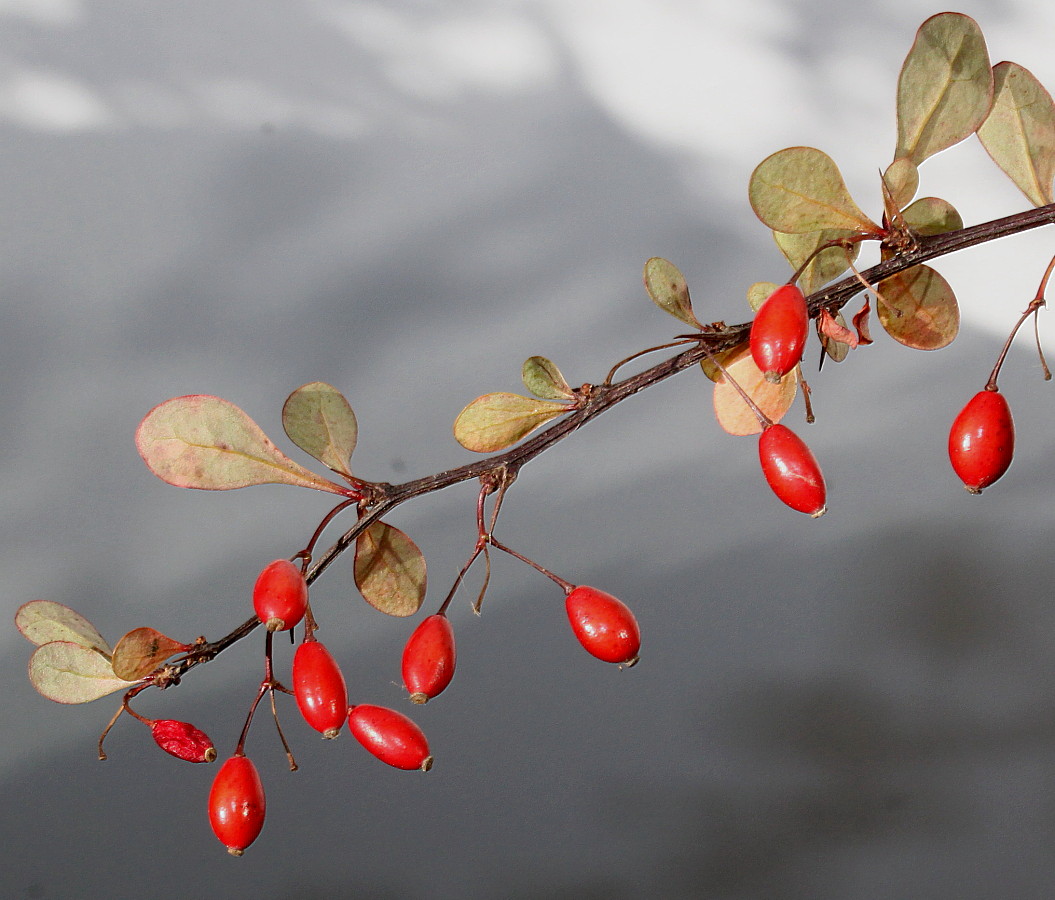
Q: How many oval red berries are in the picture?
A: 10